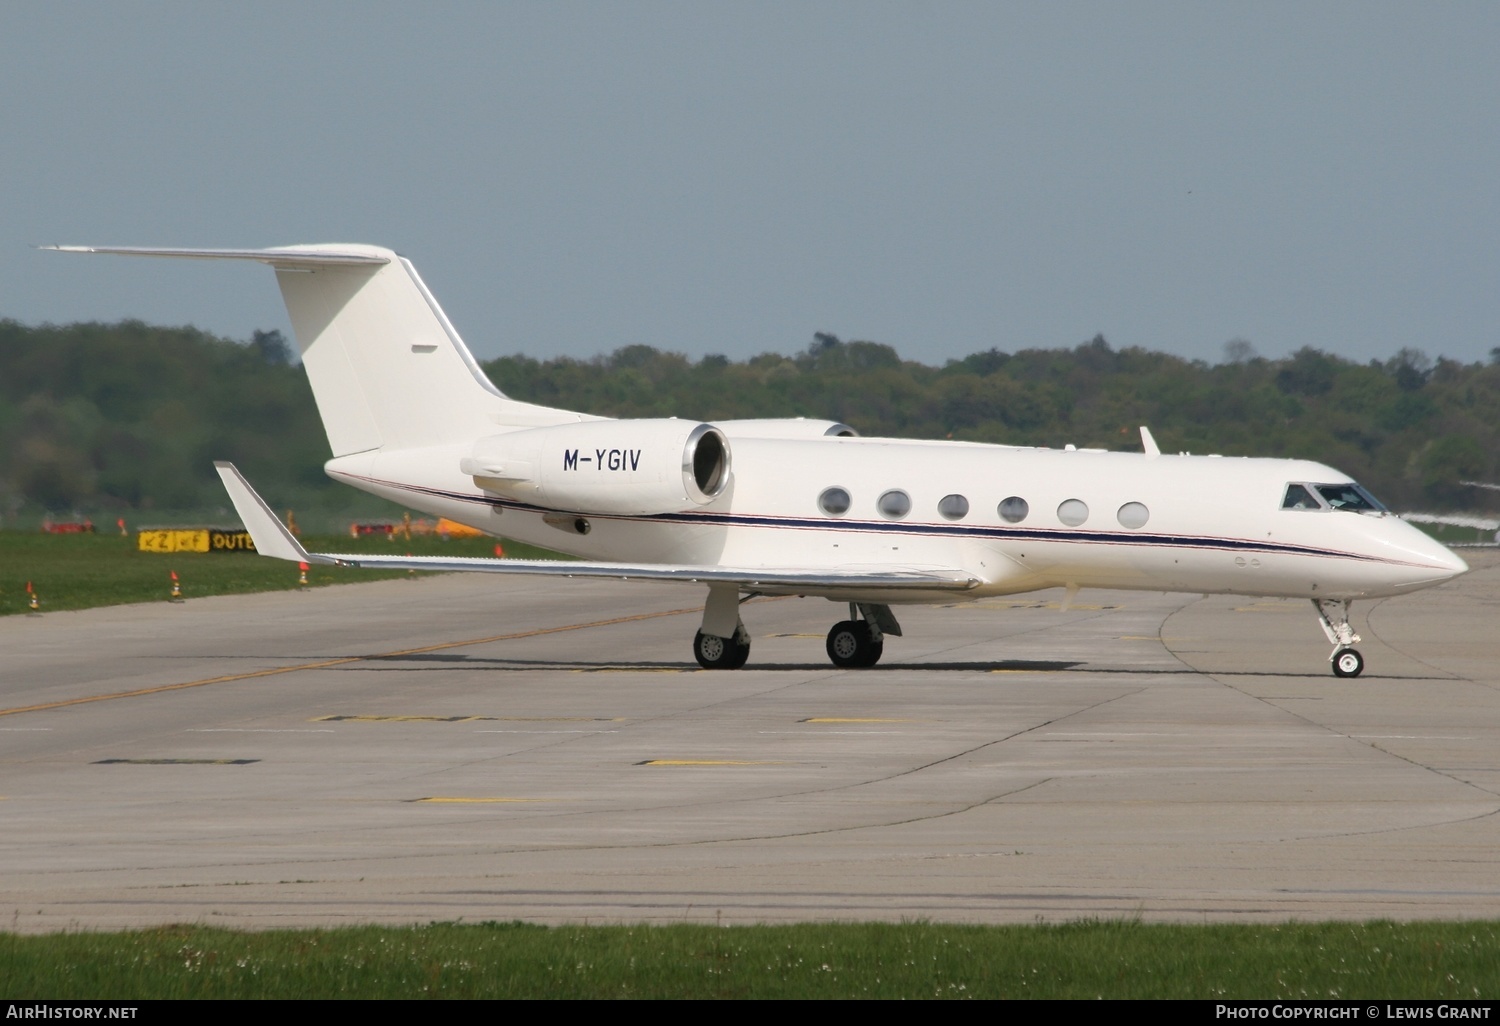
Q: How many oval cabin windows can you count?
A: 6